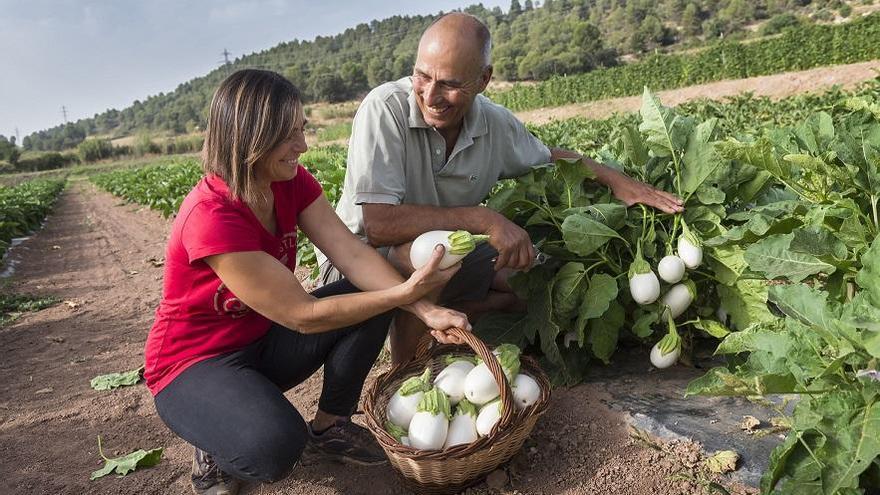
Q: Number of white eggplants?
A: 13